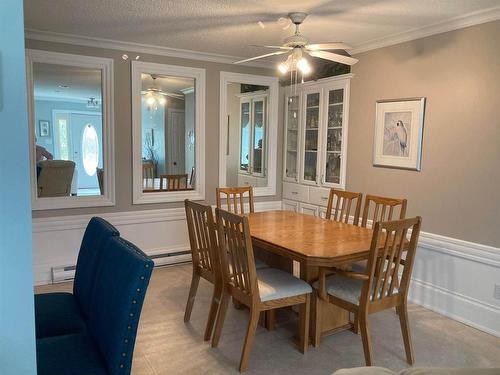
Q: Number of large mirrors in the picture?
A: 3